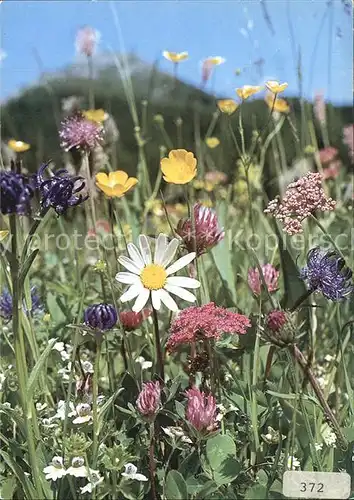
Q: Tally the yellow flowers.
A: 11